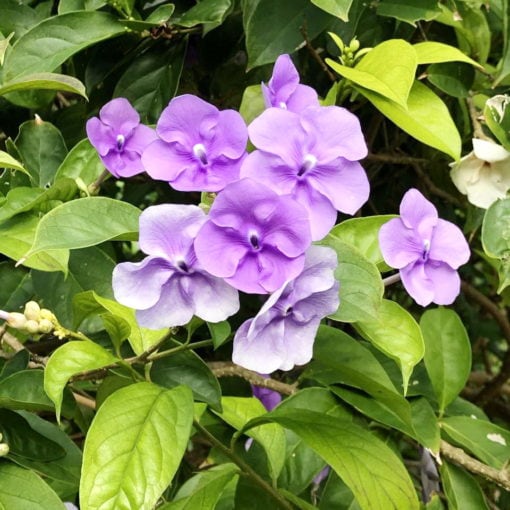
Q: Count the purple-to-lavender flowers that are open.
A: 8